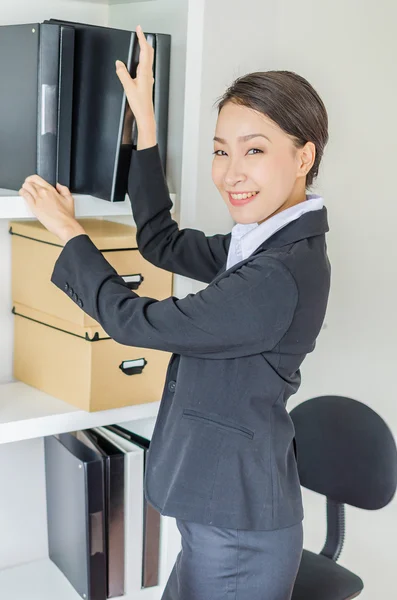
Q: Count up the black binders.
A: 7